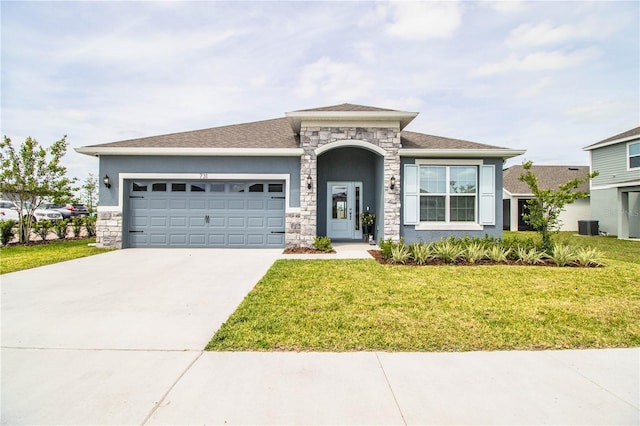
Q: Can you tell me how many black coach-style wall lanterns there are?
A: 3